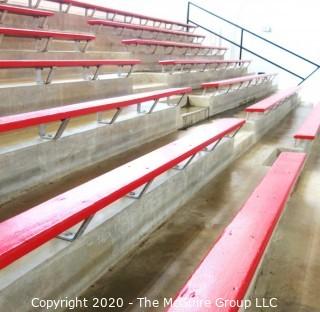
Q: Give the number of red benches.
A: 13